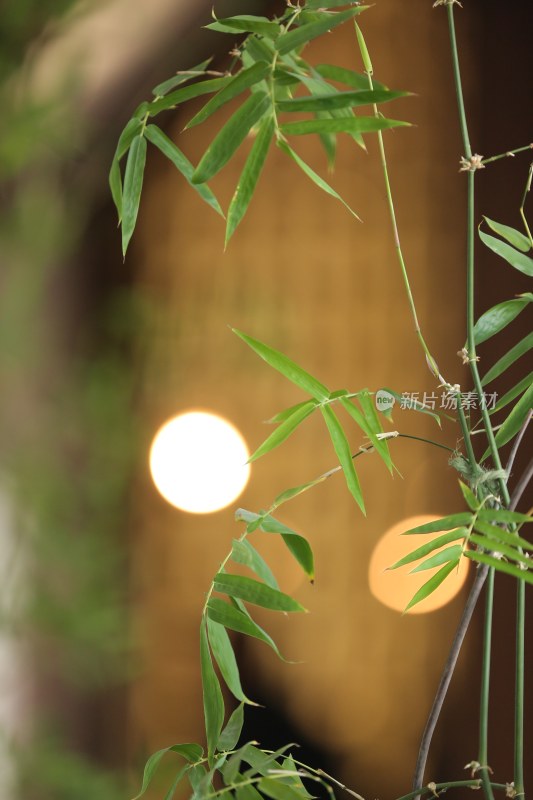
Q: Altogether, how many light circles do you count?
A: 2